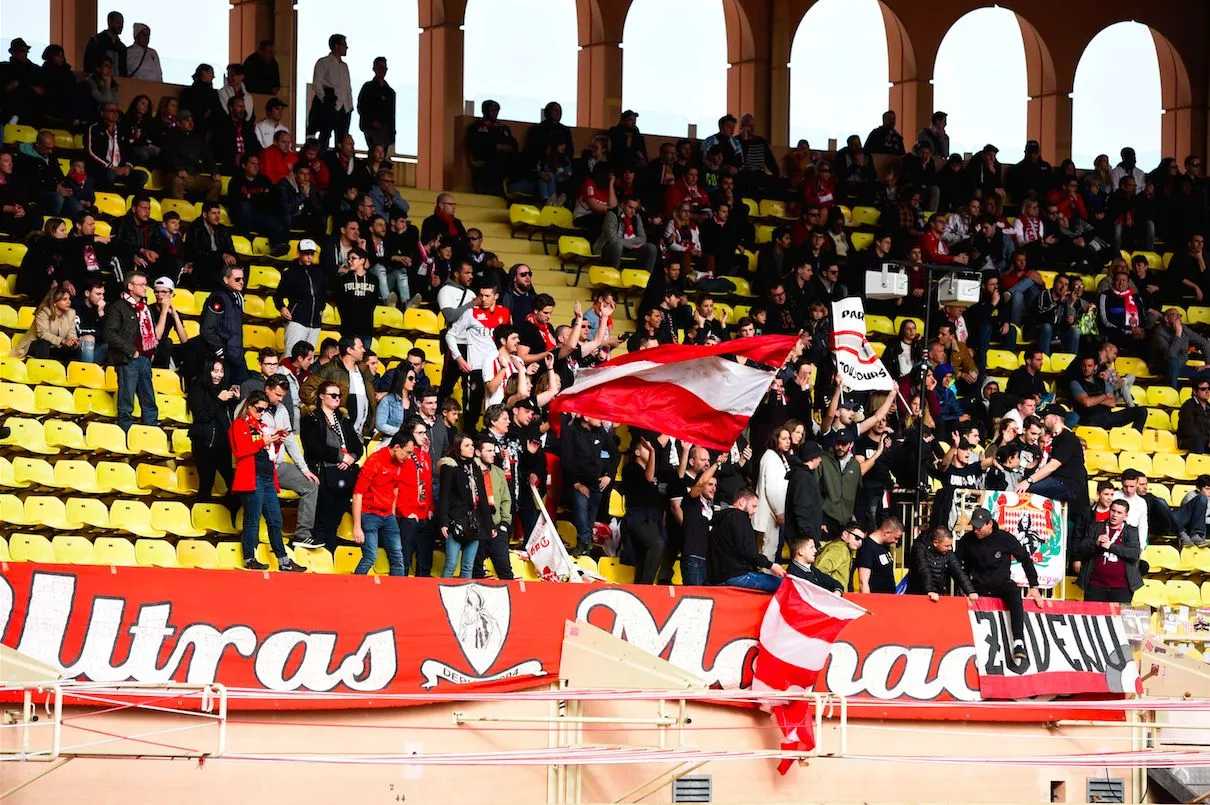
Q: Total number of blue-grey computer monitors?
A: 0